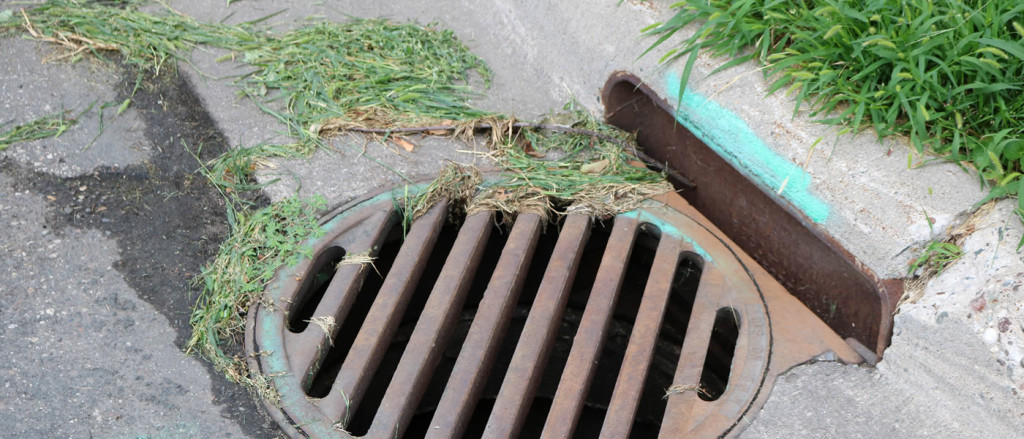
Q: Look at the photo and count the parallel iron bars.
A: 8